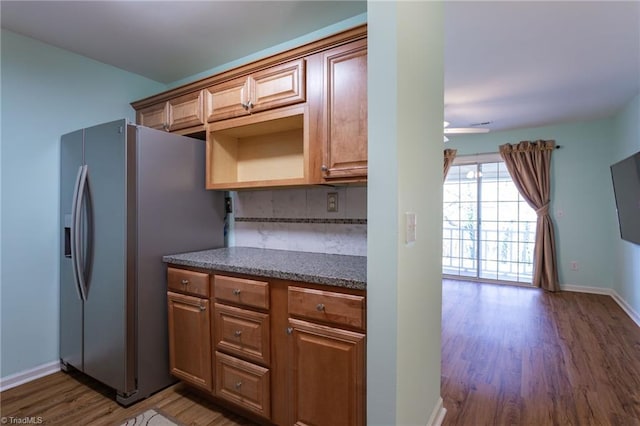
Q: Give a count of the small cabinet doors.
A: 4